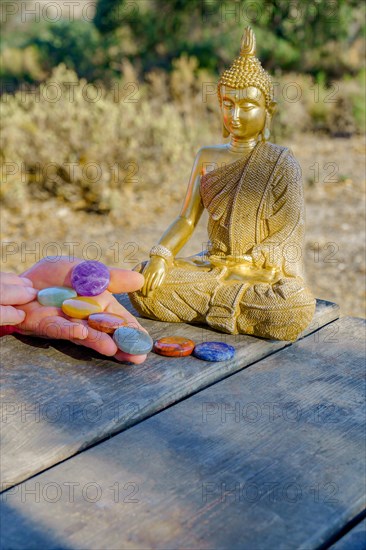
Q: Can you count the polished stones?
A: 7